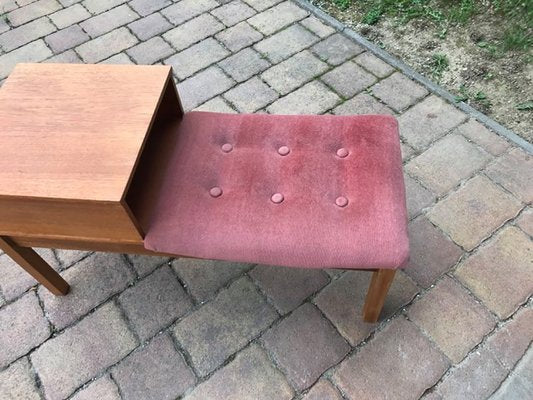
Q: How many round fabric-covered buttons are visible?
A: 6